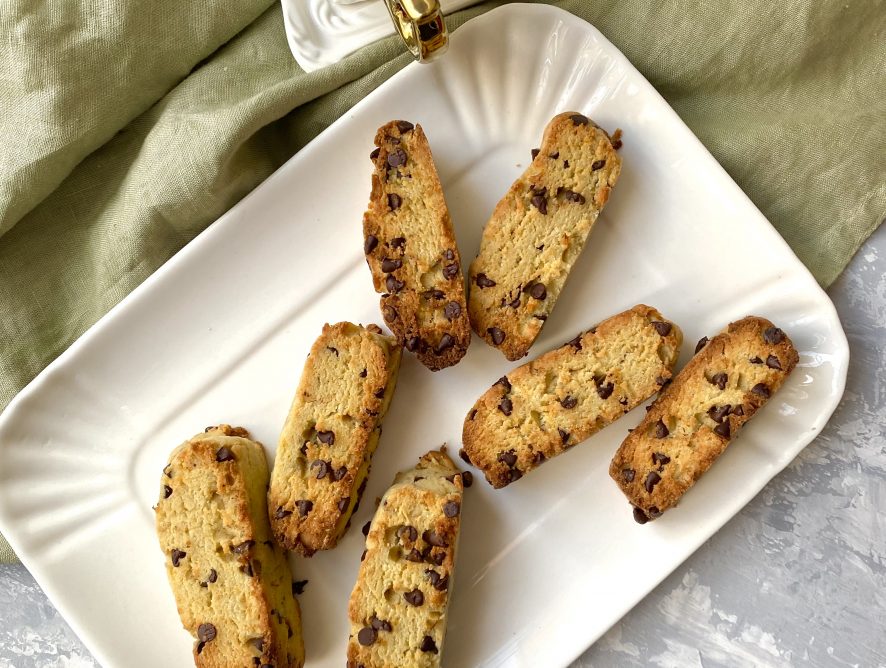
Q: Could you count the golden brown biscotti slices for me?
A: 7